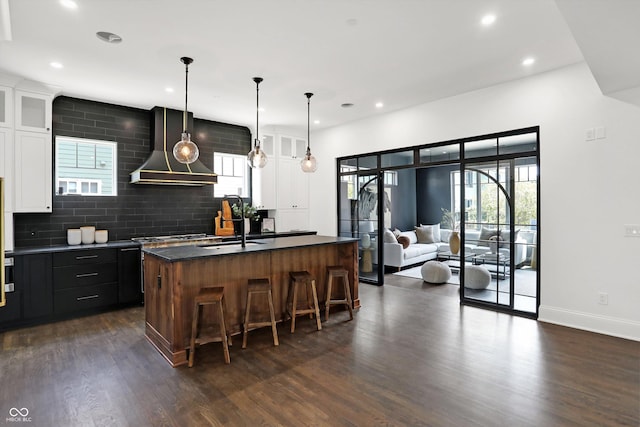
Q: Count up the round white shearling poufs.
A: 2